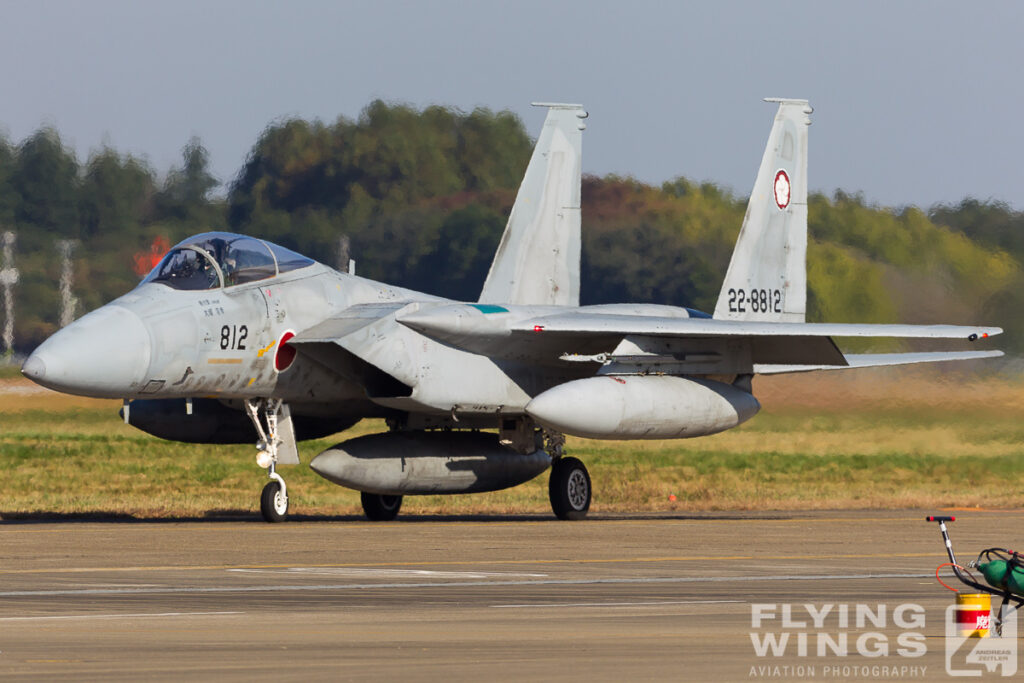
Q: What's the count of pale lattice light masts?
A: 2